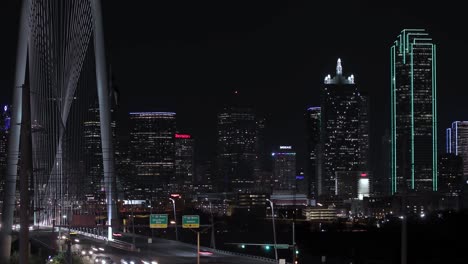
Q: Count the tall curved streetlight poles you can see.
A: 2